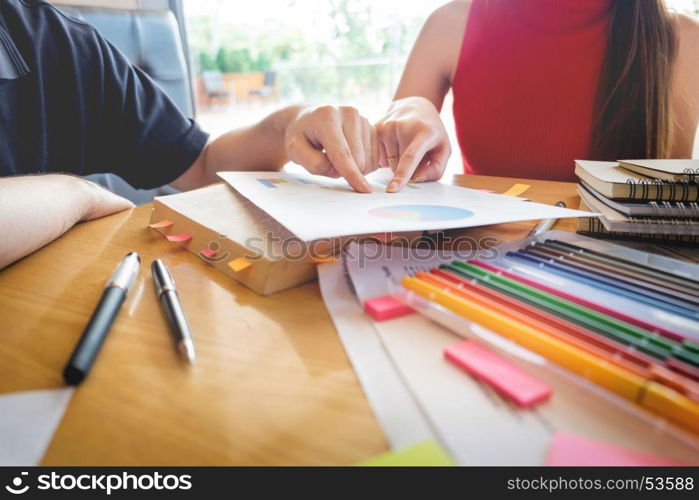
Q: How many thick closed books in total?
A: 1